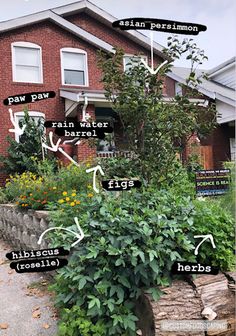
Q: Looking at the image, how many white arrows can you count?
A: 6